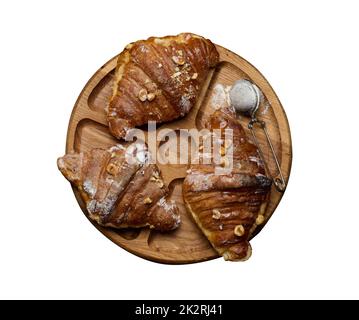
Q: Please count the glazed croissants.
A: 3